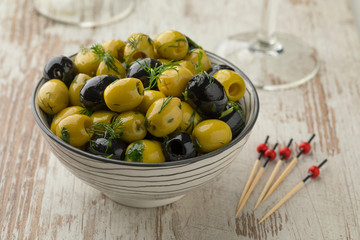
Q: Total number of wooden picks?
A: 5